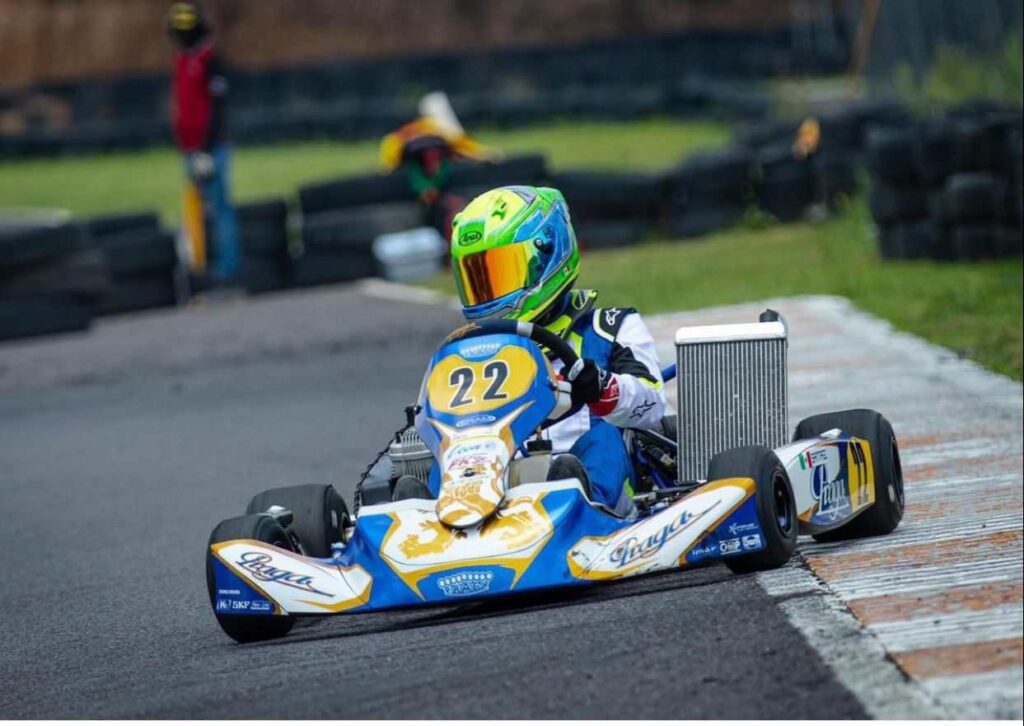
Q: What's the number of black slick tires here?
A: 4